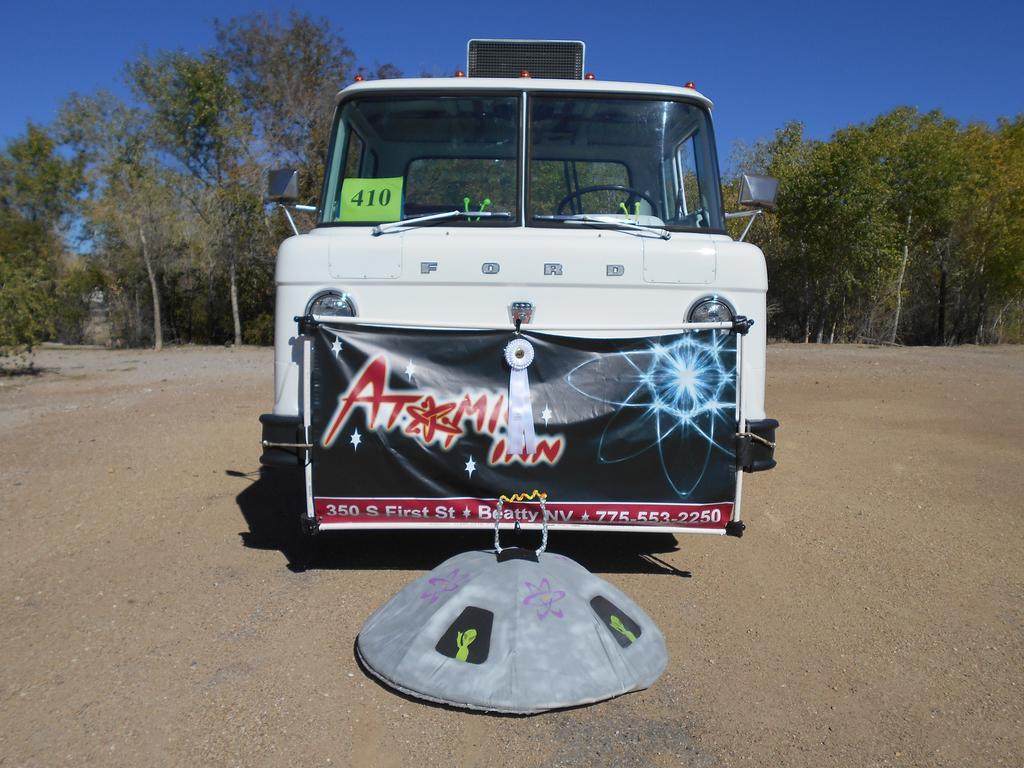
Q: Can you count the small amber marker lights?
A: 5